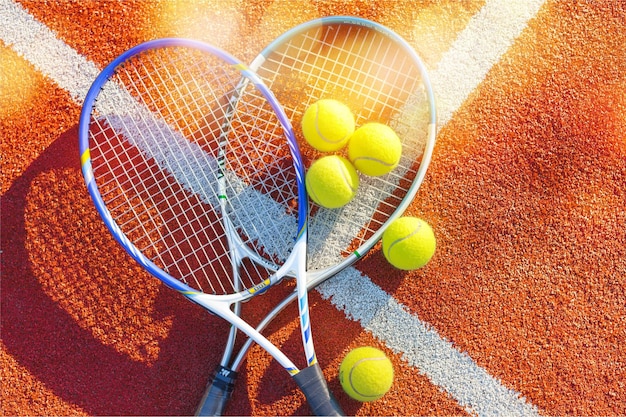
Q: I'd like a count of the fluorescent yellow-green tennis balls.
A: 5